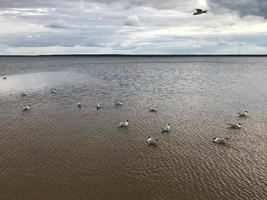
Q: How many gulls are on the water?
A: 14